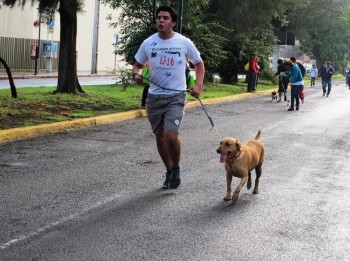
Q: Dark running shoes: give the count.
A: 2